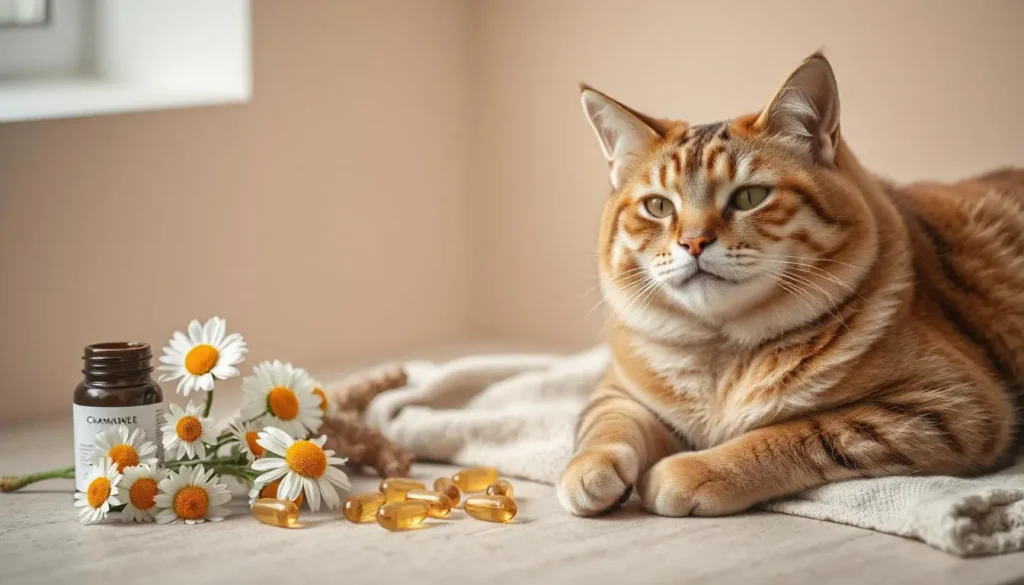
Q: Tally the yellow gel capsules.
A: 9